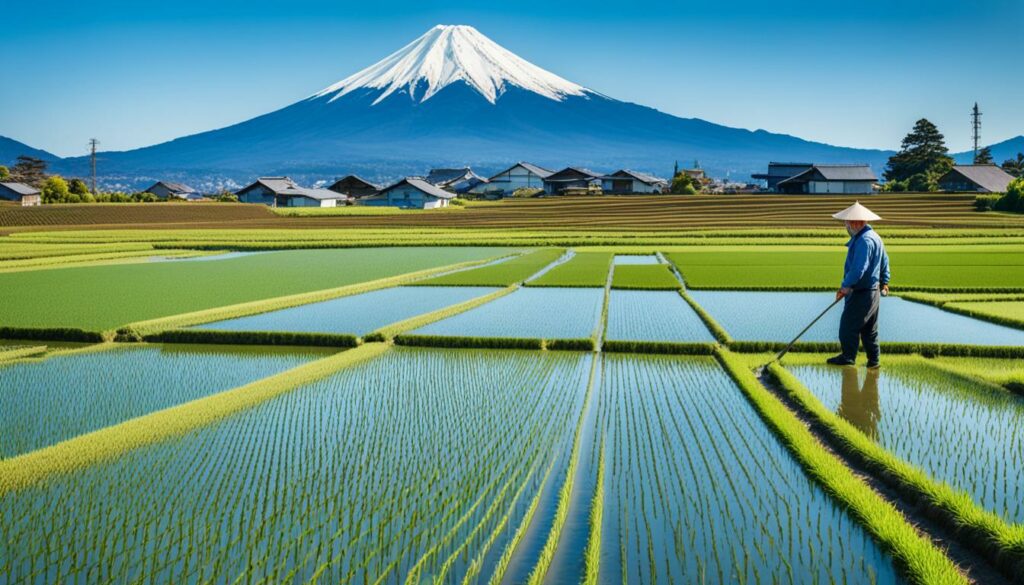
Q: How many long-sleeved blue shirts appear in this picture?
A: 1